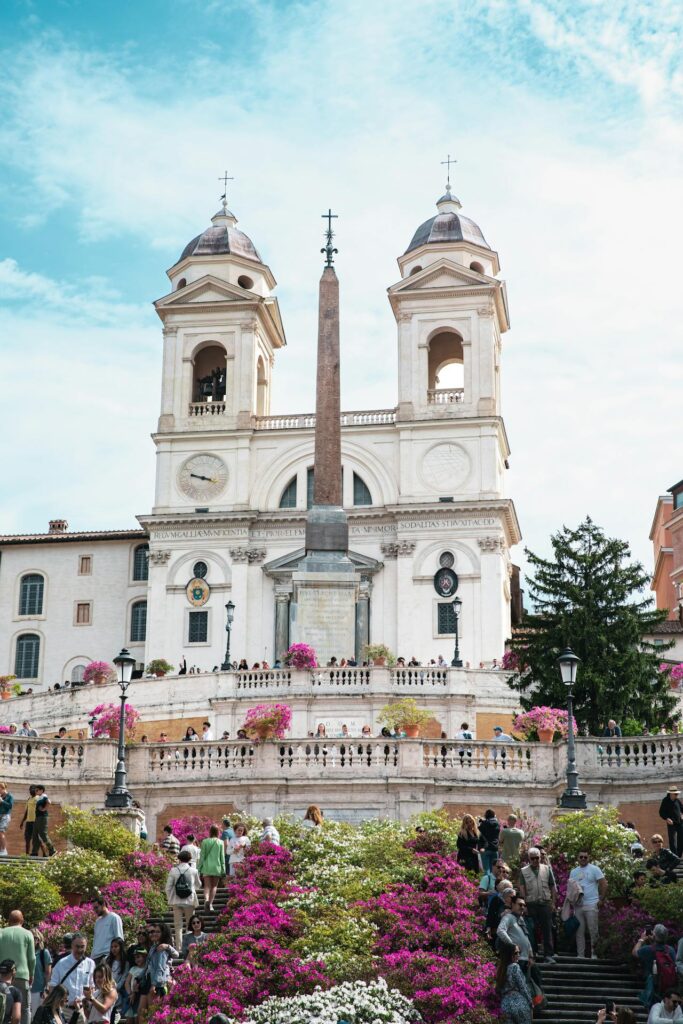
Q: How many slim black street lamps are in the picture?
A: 4